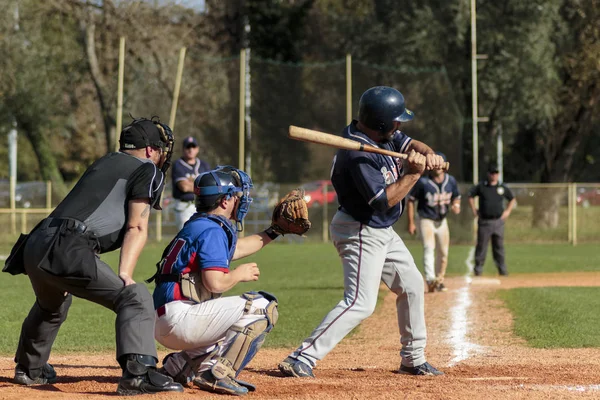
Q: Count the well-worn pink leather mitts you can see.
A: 0